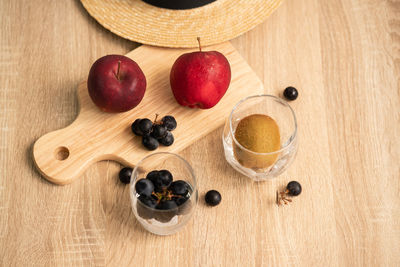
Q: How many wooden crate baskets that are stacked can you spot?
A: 0